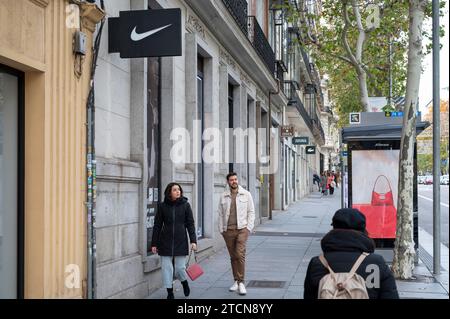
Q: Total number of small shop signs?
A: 3